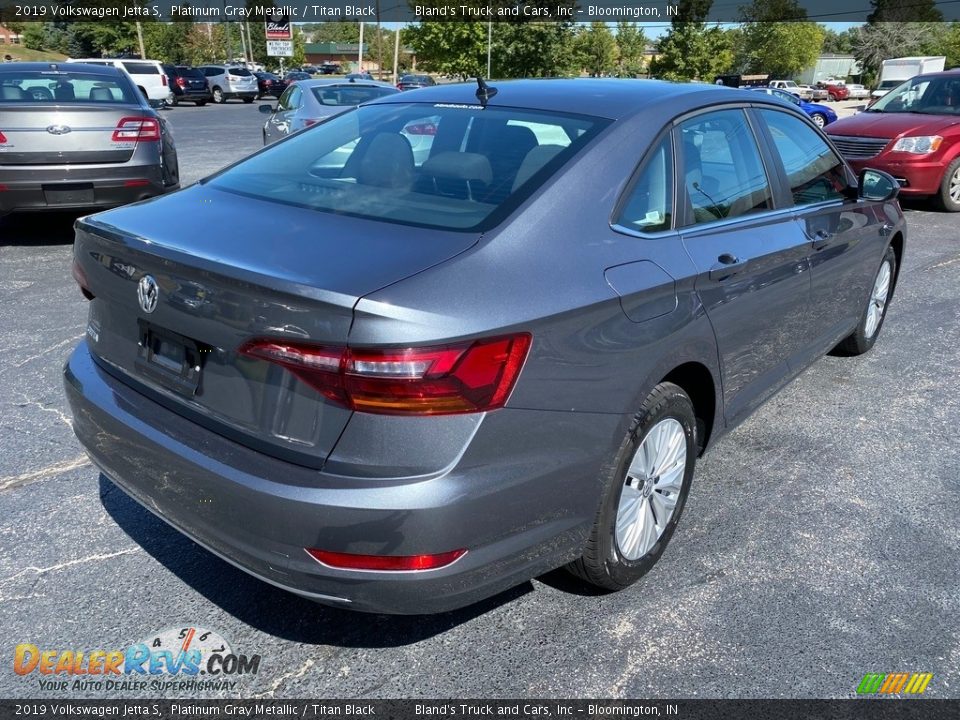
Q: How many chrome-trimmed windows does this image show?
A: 3